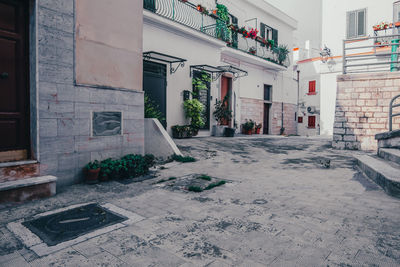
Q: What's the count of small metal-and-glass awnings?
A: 3